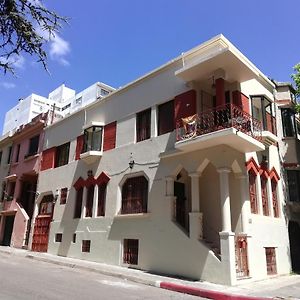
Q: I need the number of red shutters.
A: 5